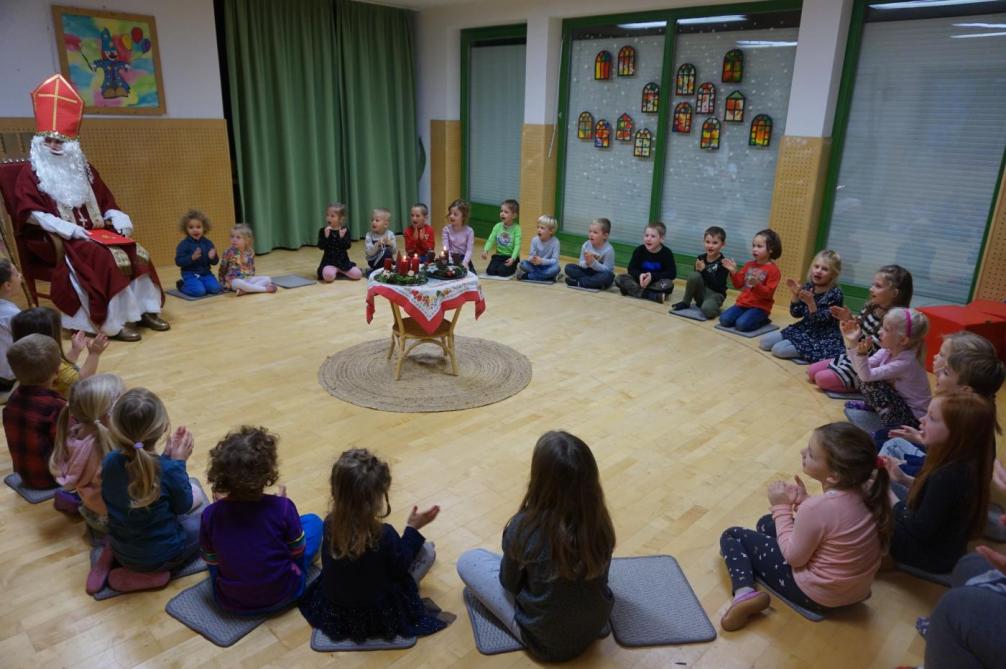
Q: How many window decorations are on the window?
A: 14